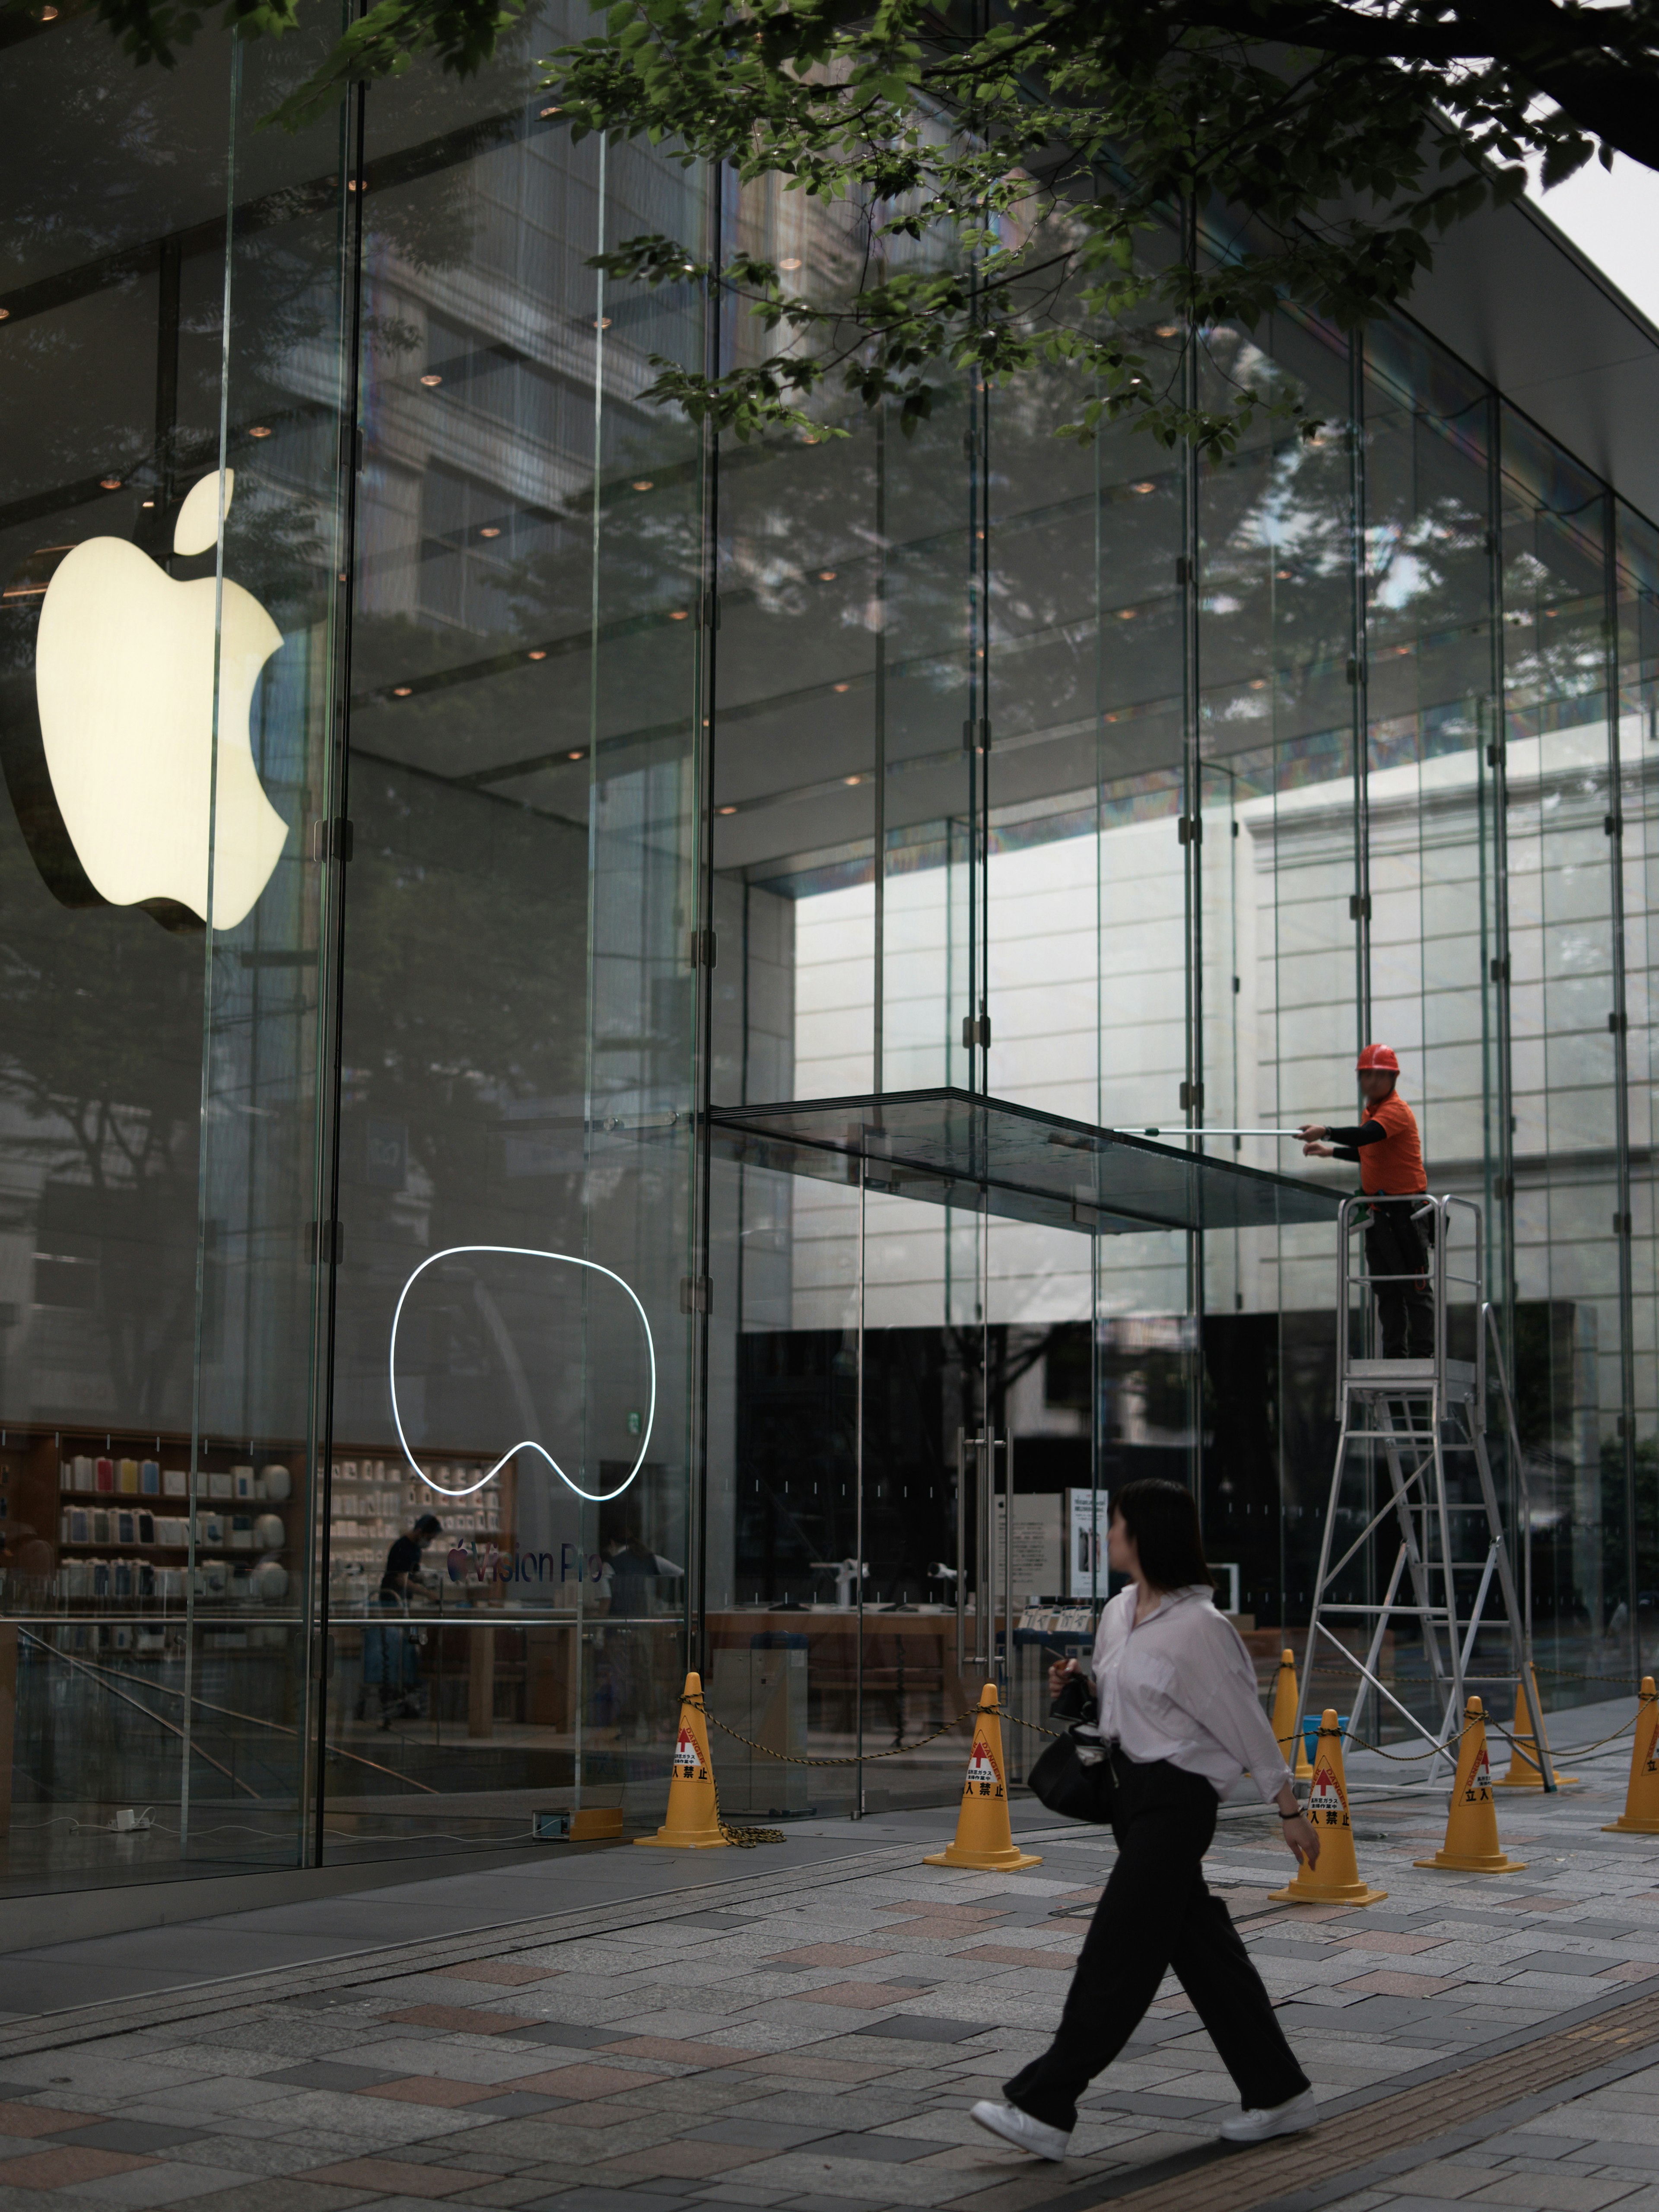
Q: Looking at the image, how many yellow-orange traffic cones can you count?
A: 7